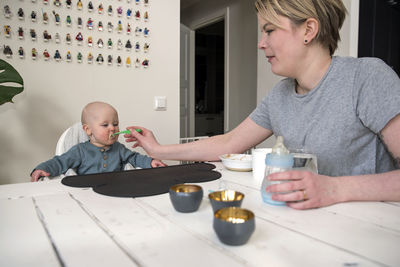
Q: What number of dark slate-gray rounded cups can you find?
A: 3